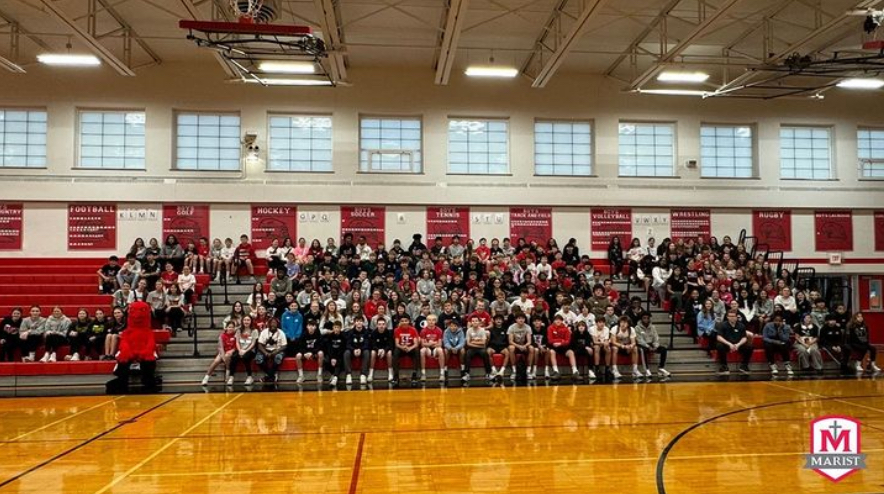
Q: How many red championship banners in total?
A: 12